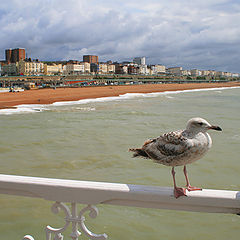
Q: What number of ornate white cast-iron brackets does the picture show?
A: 1